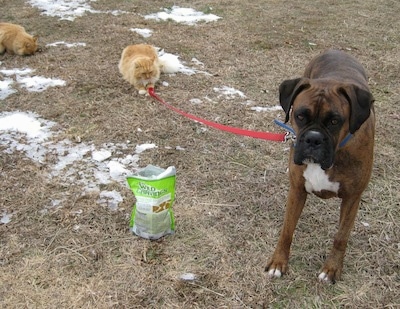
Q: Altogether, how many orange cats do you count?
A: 2